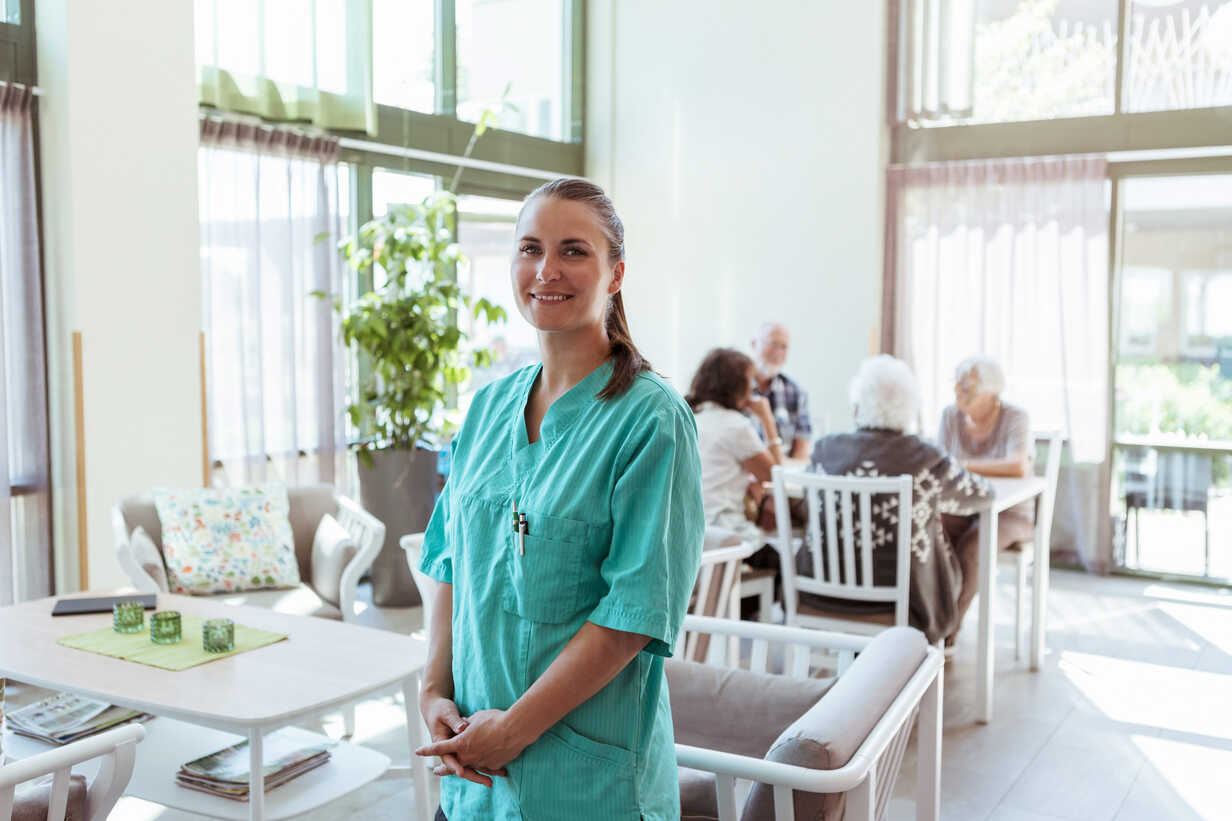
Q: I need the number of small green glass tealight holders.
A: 3